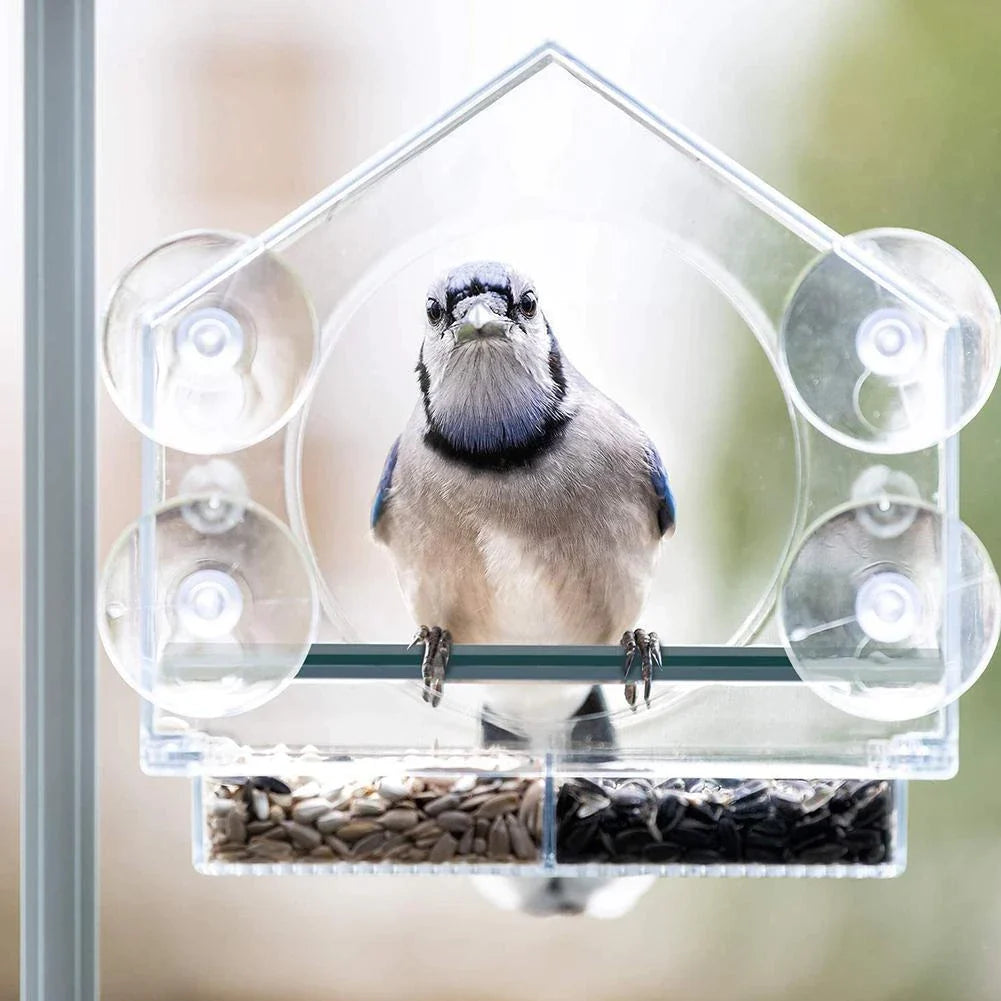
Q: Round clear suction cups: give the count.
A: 4